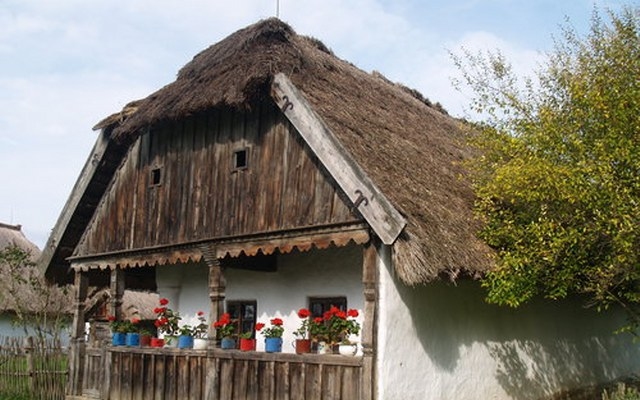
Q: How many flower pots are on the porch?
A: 13